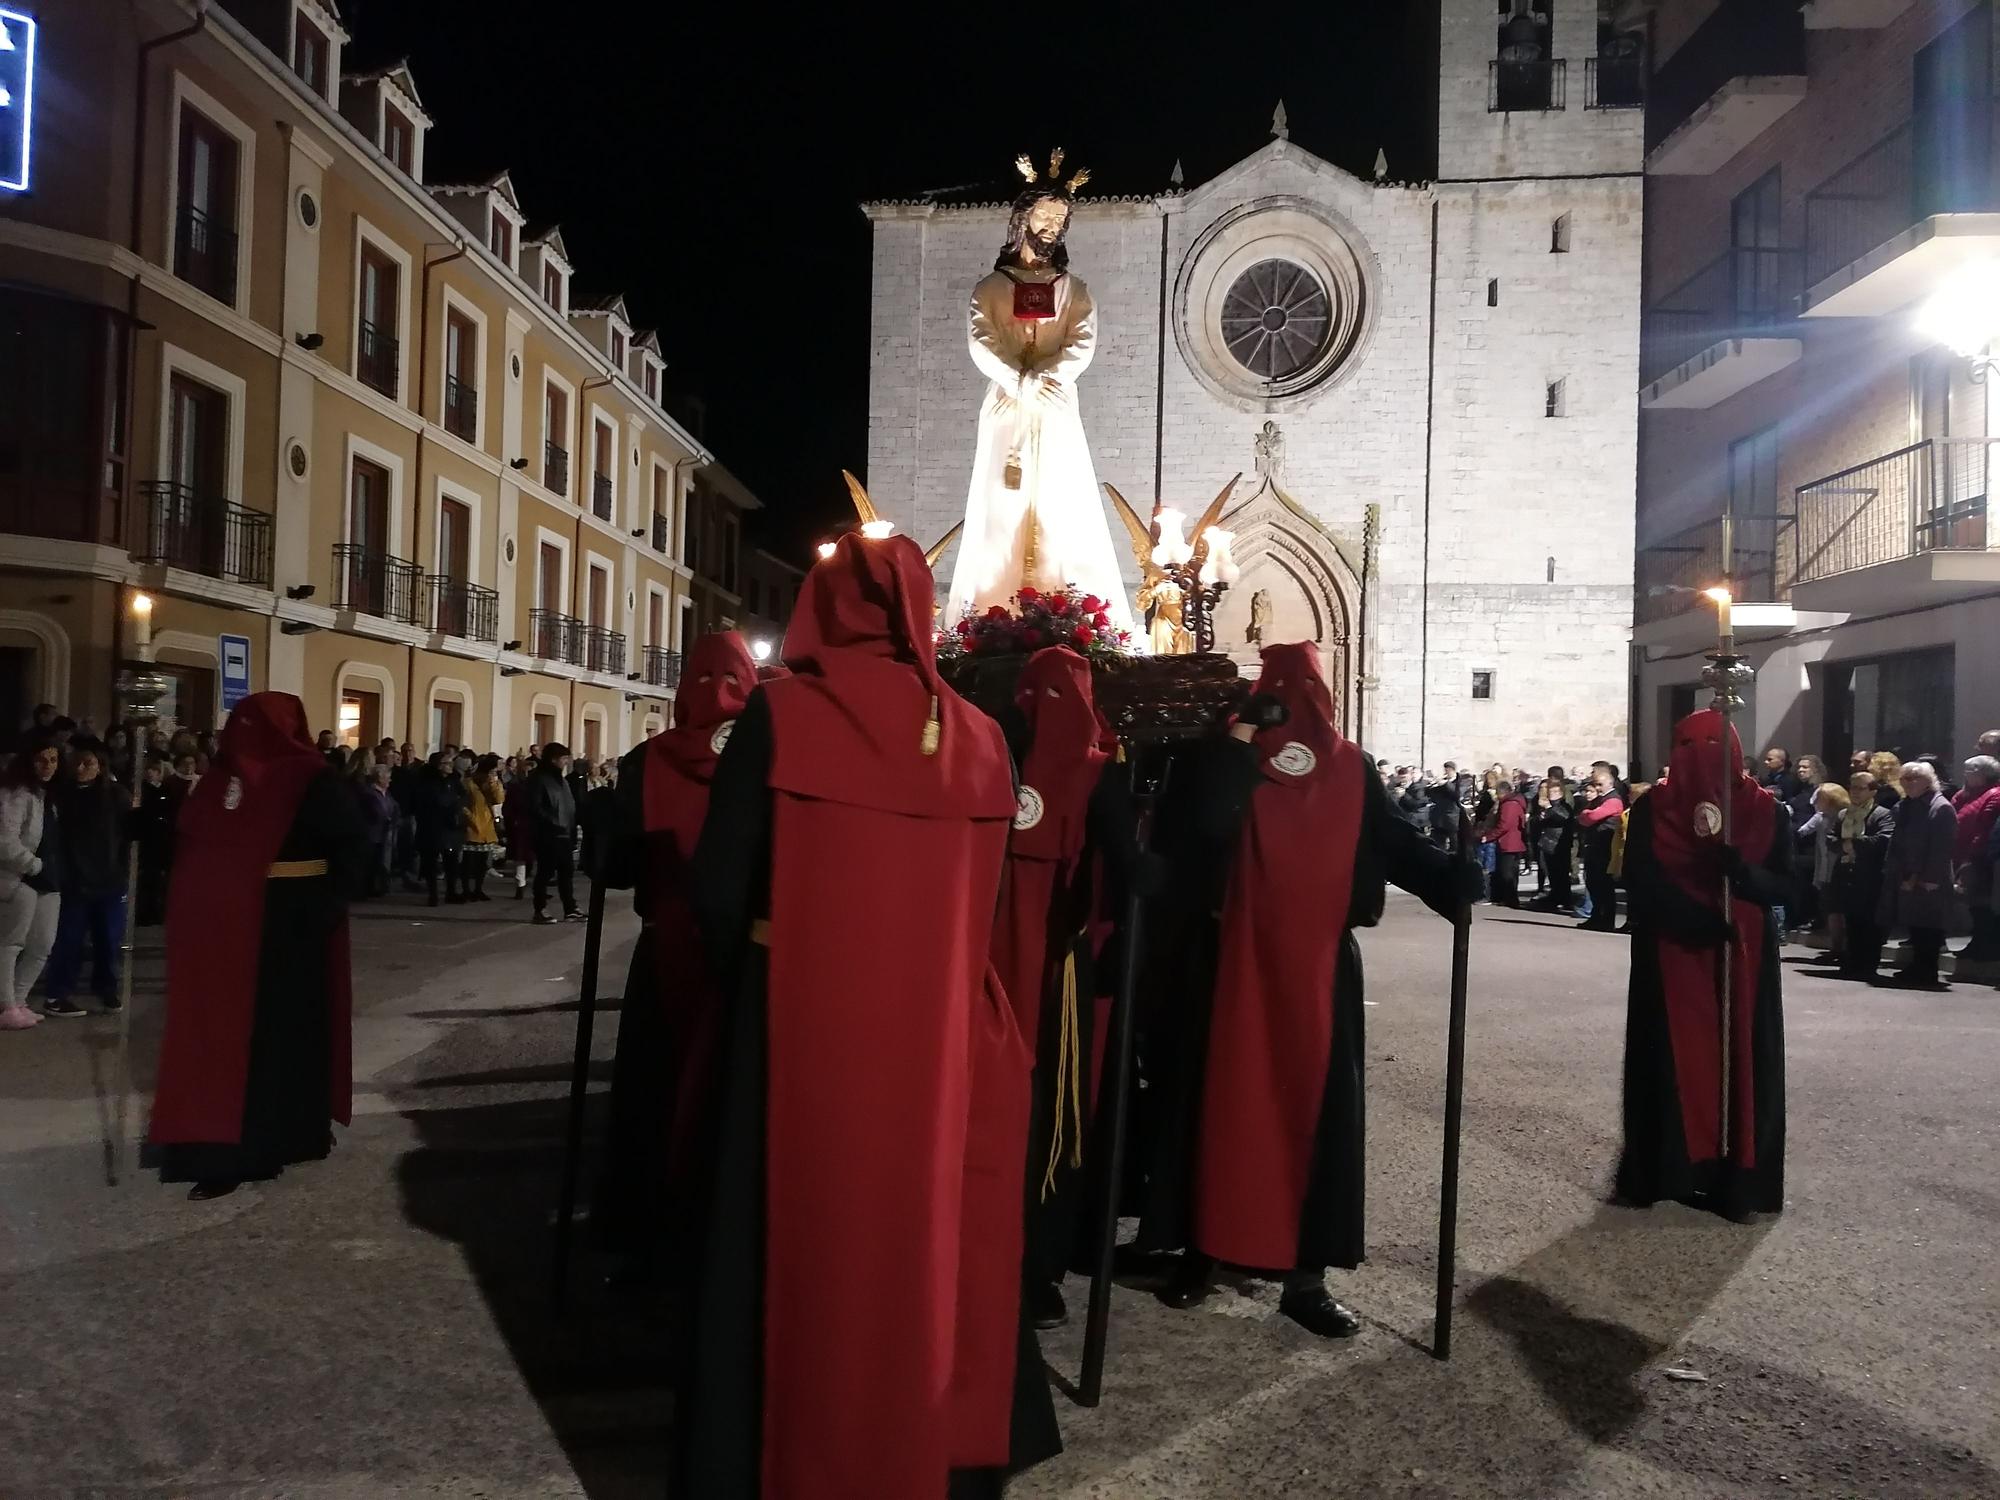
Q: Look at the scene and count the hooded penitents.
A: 6